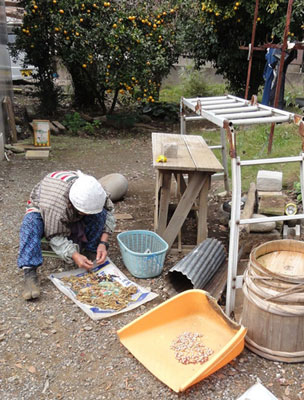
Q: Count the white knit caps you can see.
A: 1